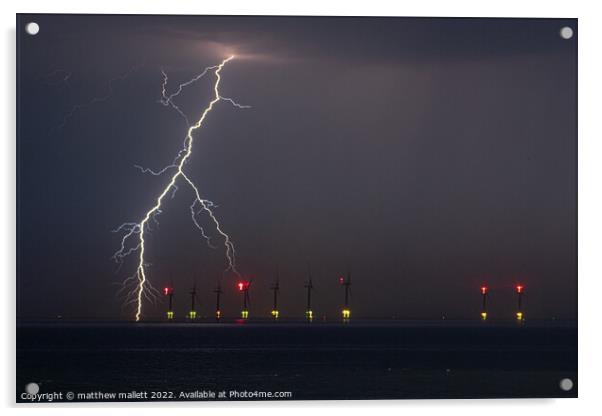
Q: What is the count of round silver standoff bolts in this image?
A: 4